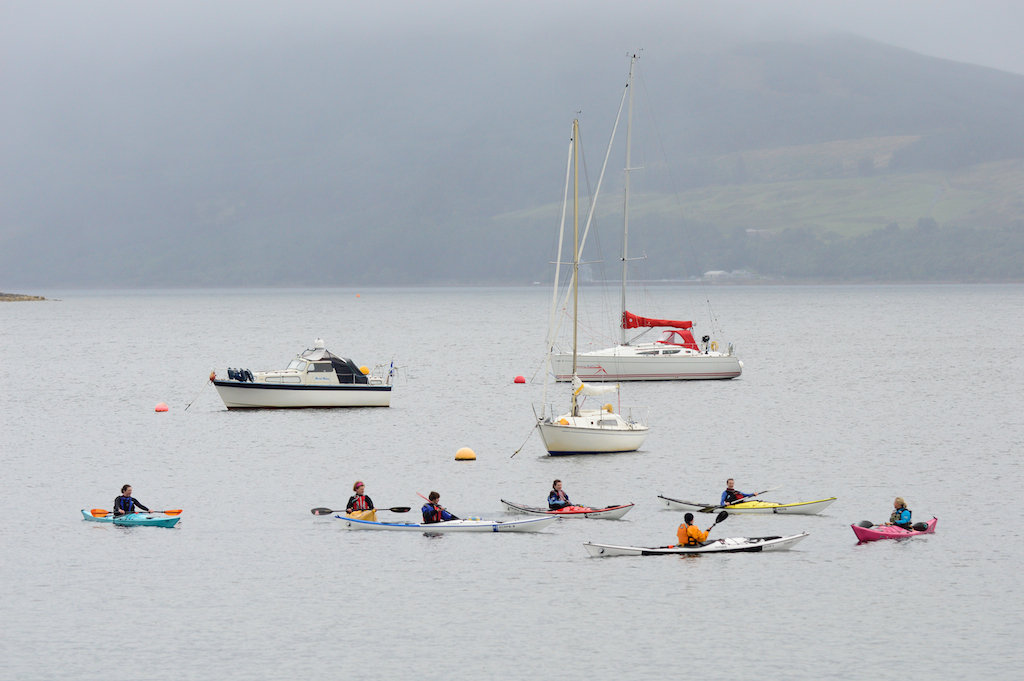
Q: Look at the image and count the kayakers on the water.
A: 7